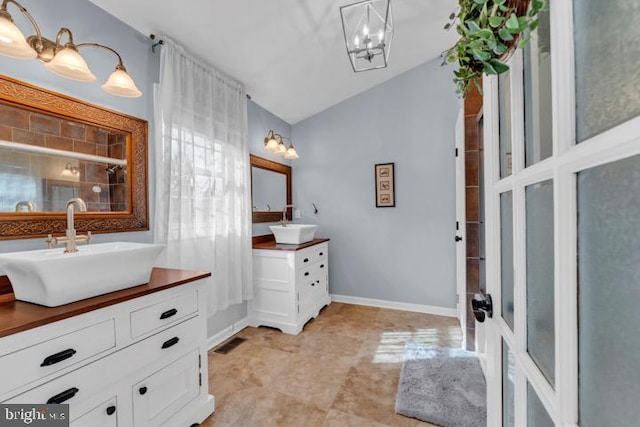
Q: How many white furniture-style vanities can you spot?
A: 2